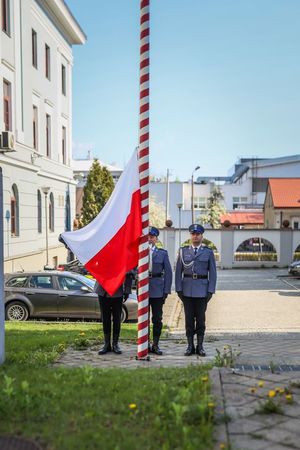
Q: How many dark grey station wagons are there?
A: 1